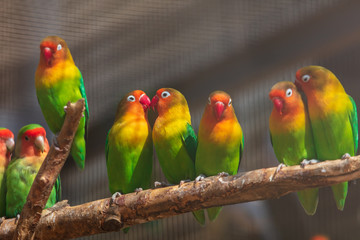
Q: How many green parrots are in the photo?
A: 8